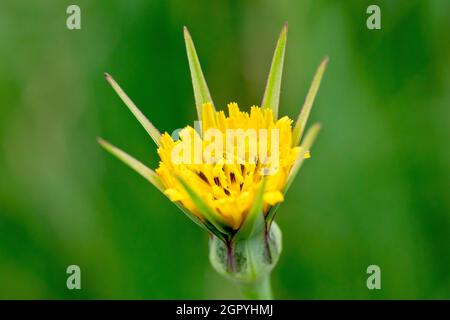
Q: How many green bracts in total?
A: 8